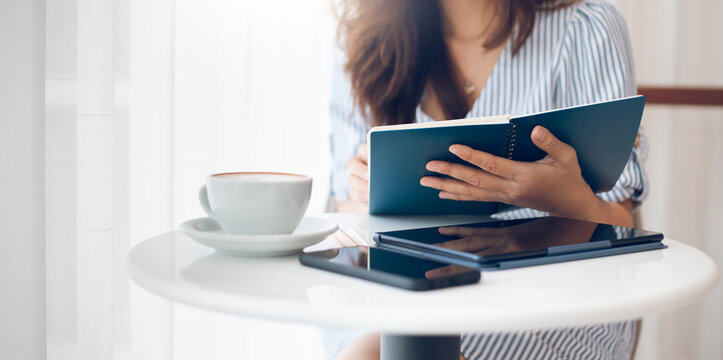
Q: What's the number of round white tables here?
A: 1